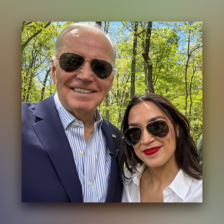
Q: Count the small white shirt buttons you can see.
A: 3